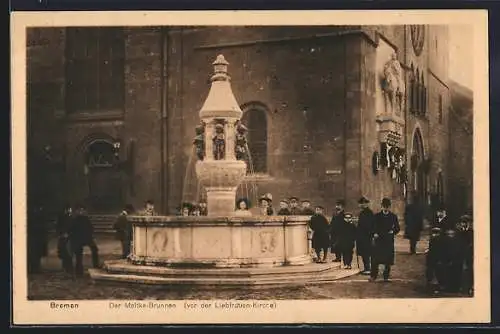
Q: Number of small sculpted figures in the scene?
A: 3